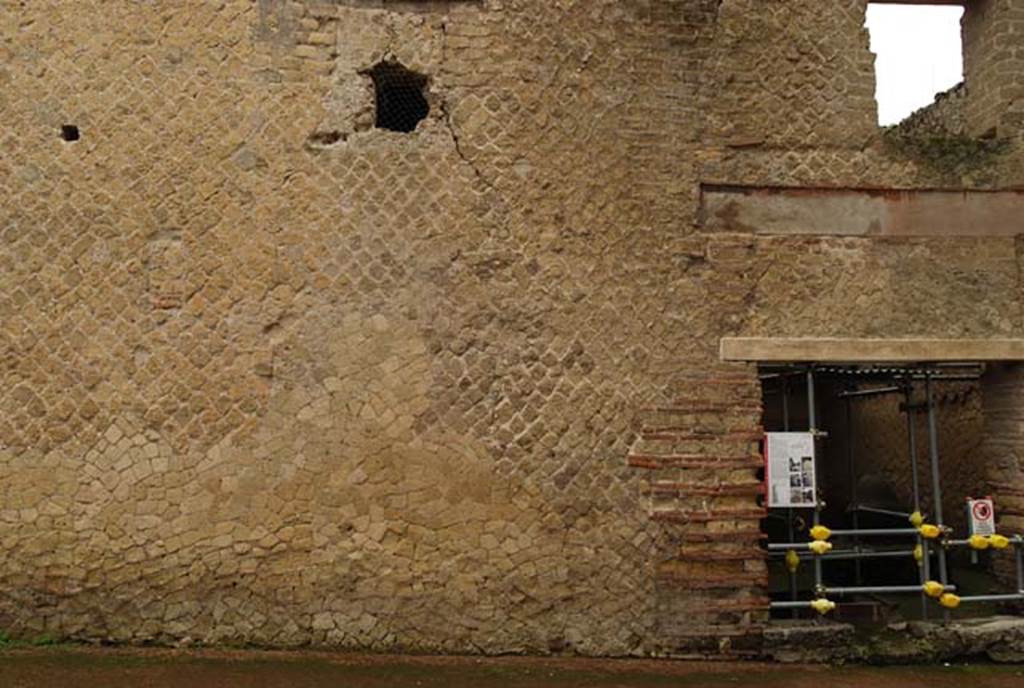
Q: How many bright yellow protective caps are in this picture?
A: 11